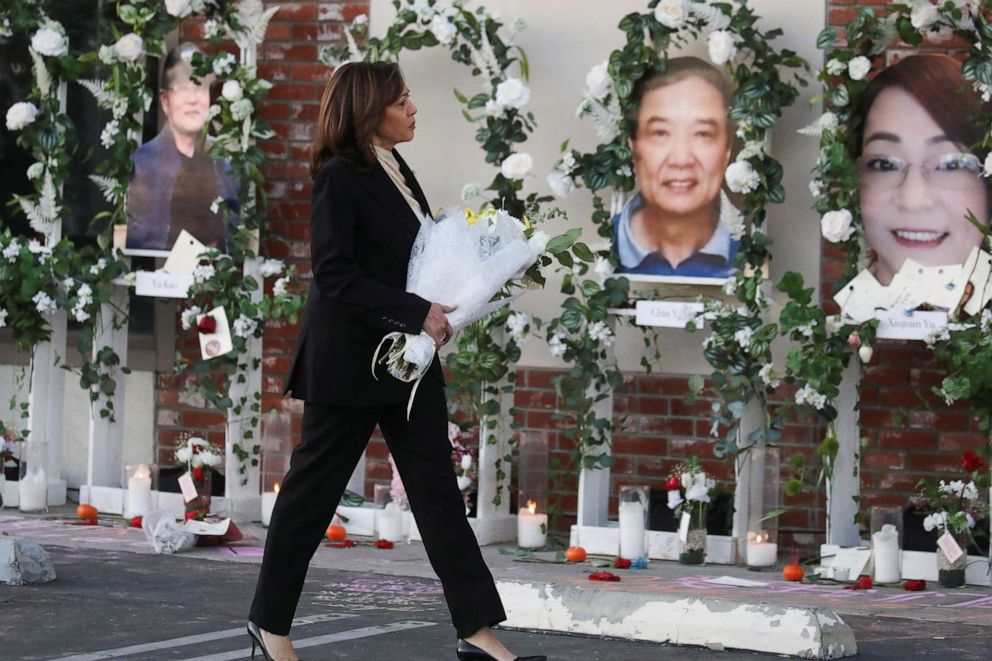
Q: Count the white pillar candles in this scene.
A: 8